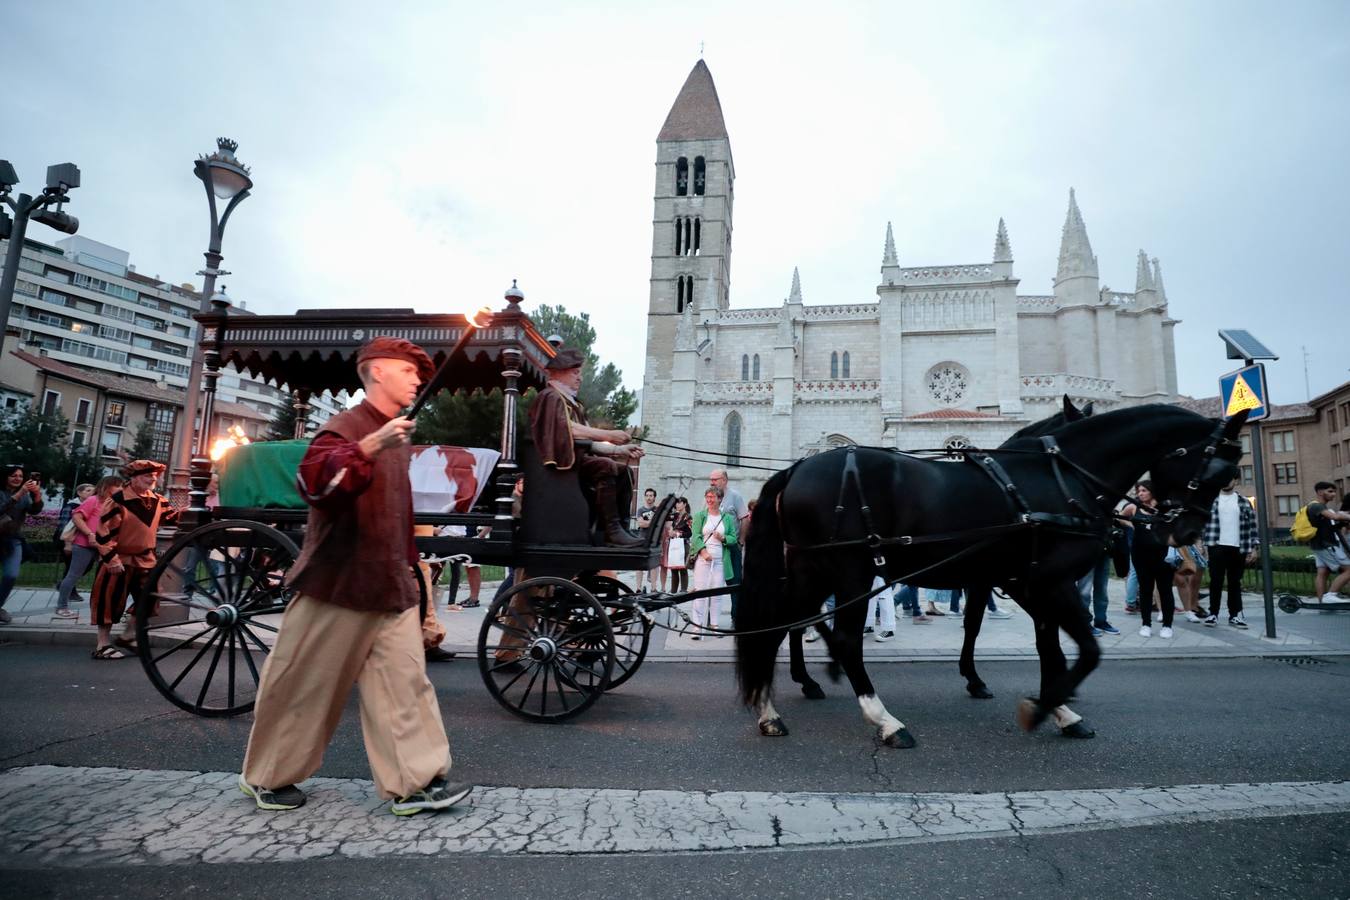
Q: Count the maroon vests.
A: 1